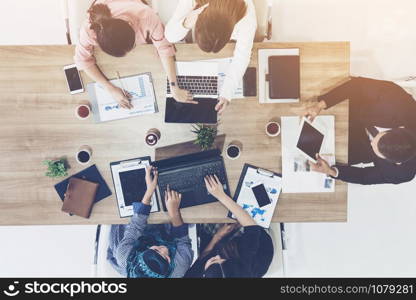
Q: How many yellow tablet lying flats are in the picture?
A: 0